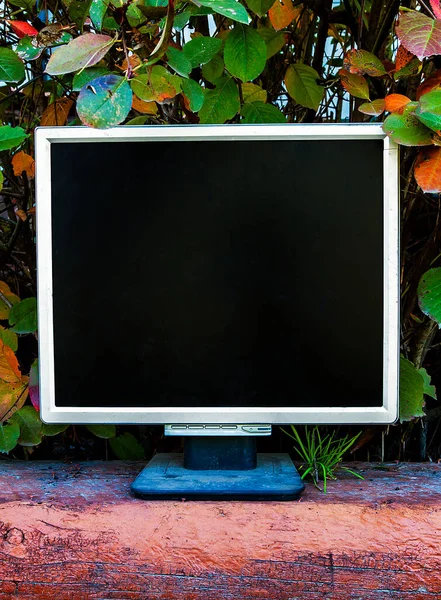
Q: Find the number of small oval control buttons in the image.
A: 4